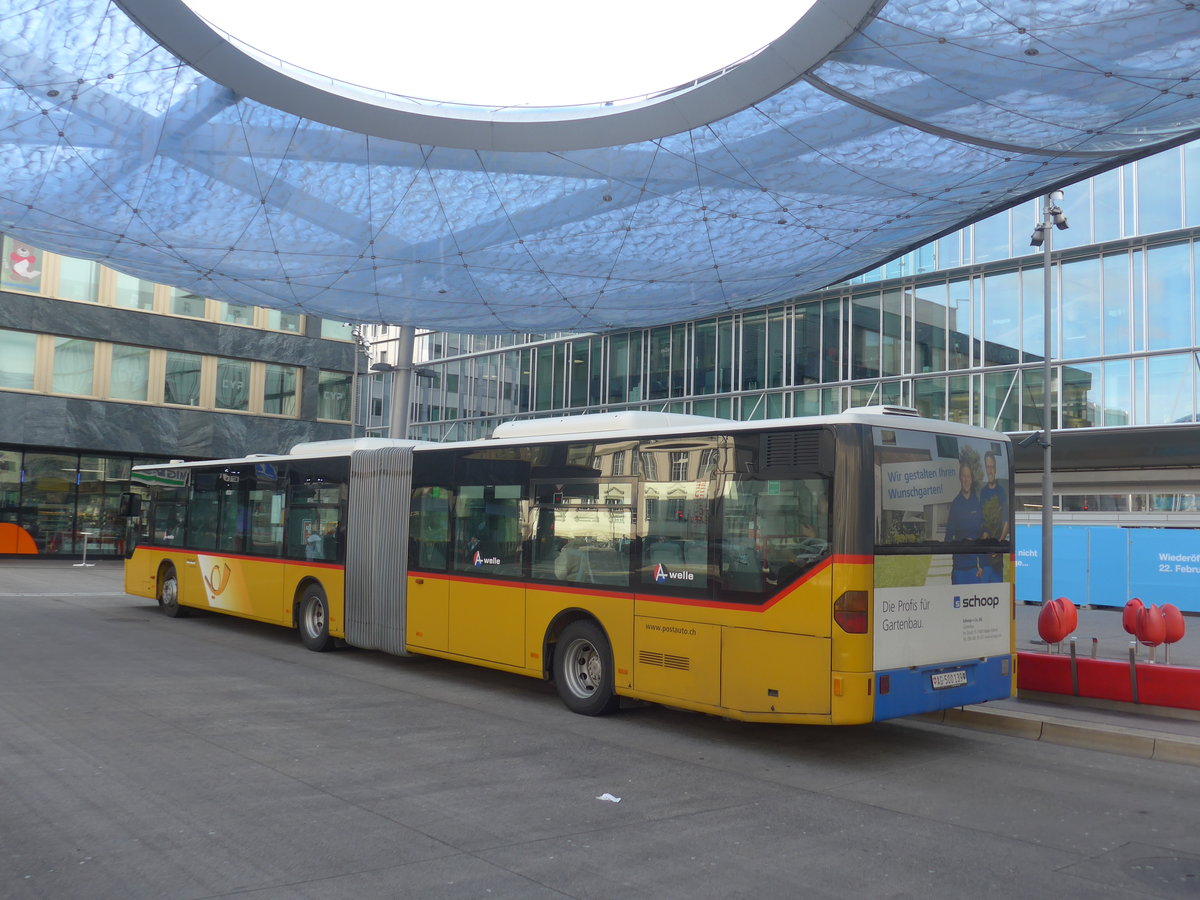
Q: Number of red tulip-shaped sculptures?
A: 5